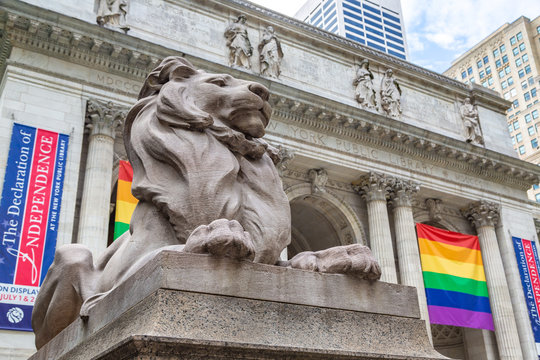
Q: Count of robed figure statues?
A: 6